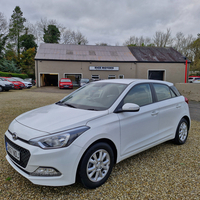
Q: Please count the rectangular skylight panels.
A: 3